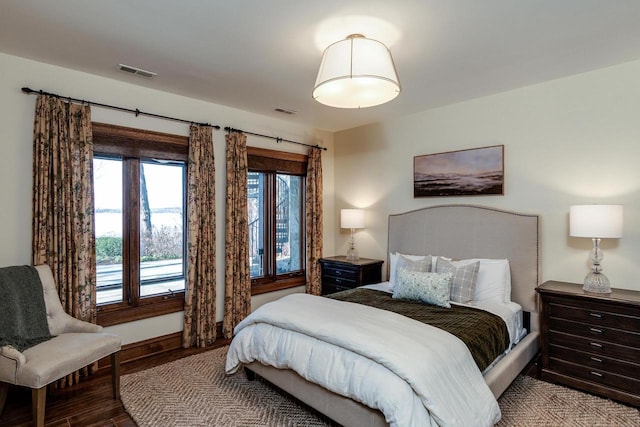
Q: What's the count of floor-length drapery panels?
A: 4